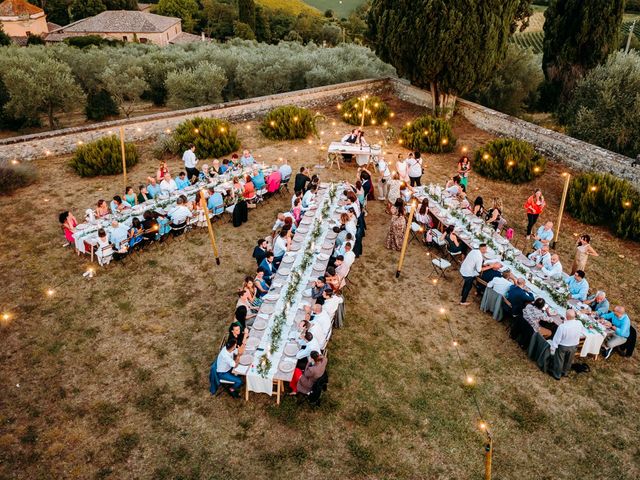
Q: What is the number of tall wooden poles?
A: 6